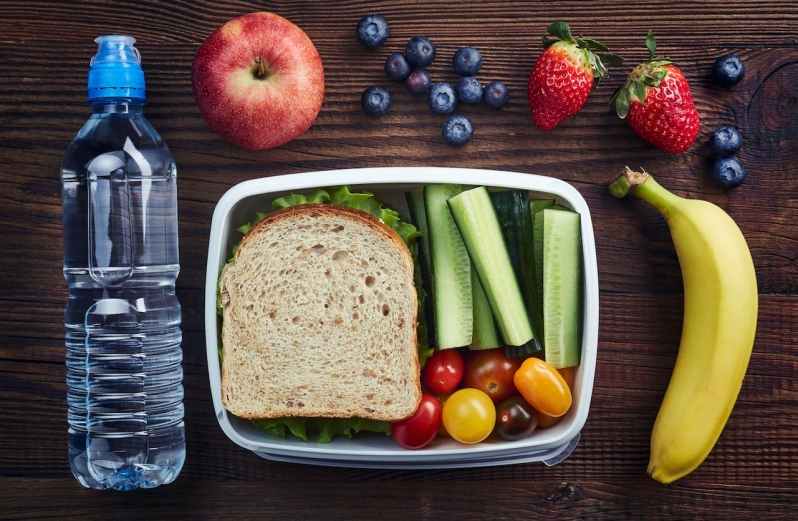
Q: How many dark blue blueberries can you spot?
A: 13